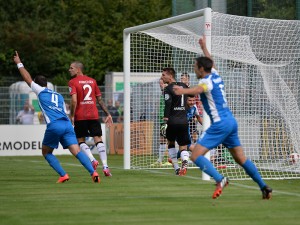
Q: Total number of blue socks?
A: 4